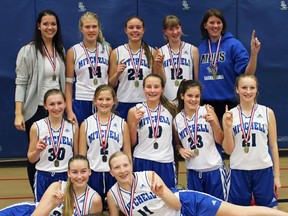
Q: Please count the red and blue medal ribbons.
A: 12